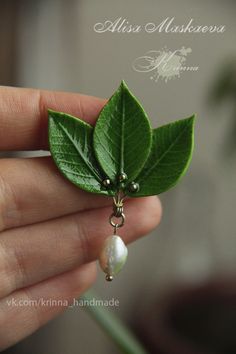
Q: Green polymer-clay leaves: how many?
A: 3